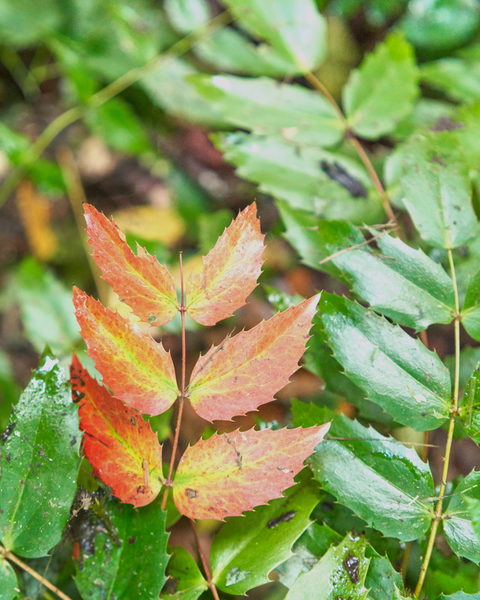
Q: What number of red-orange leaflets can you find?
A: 6